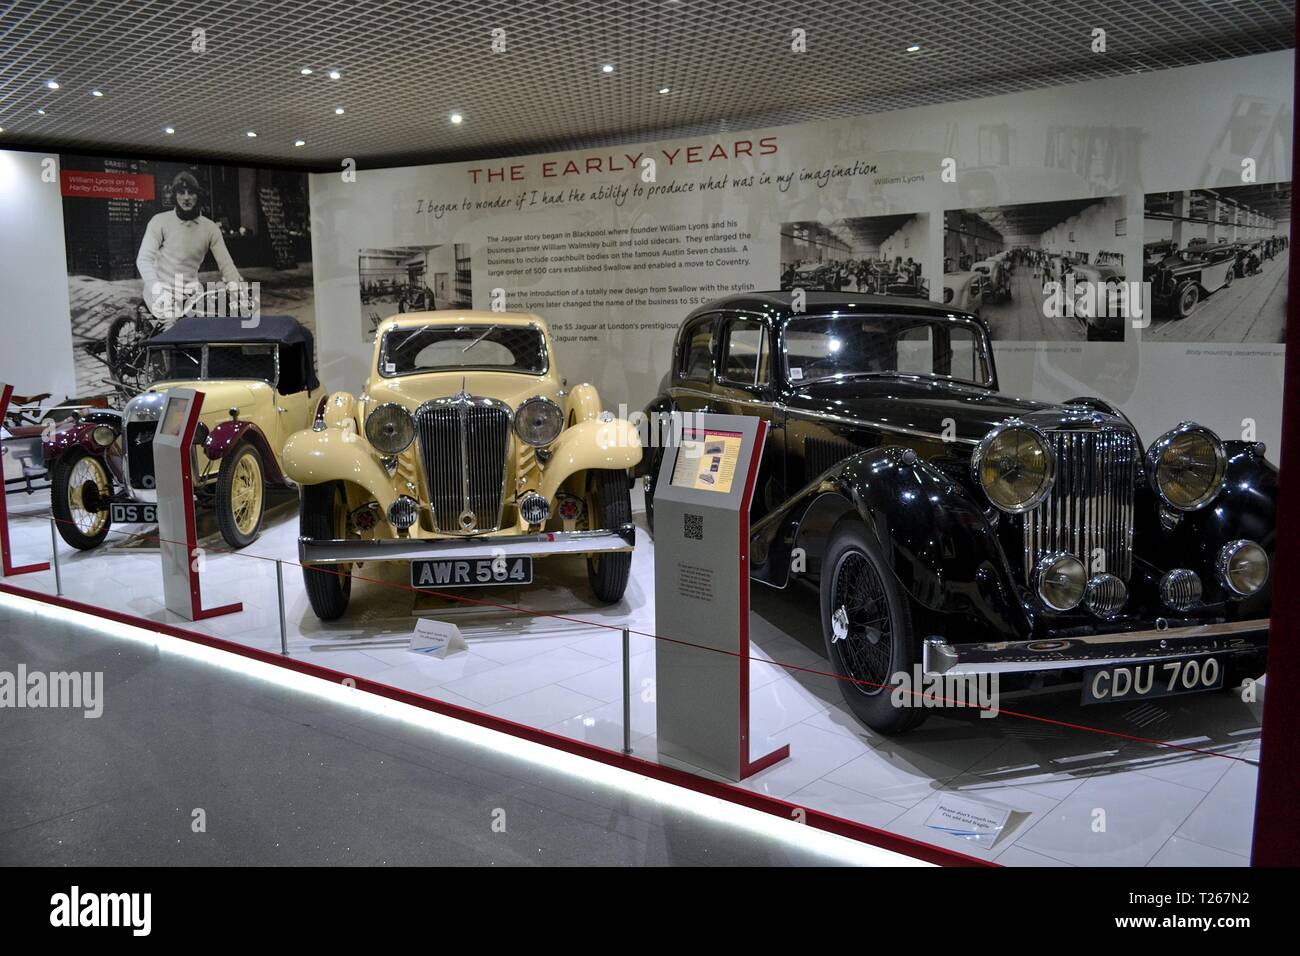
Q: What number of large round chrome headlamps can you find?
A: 4